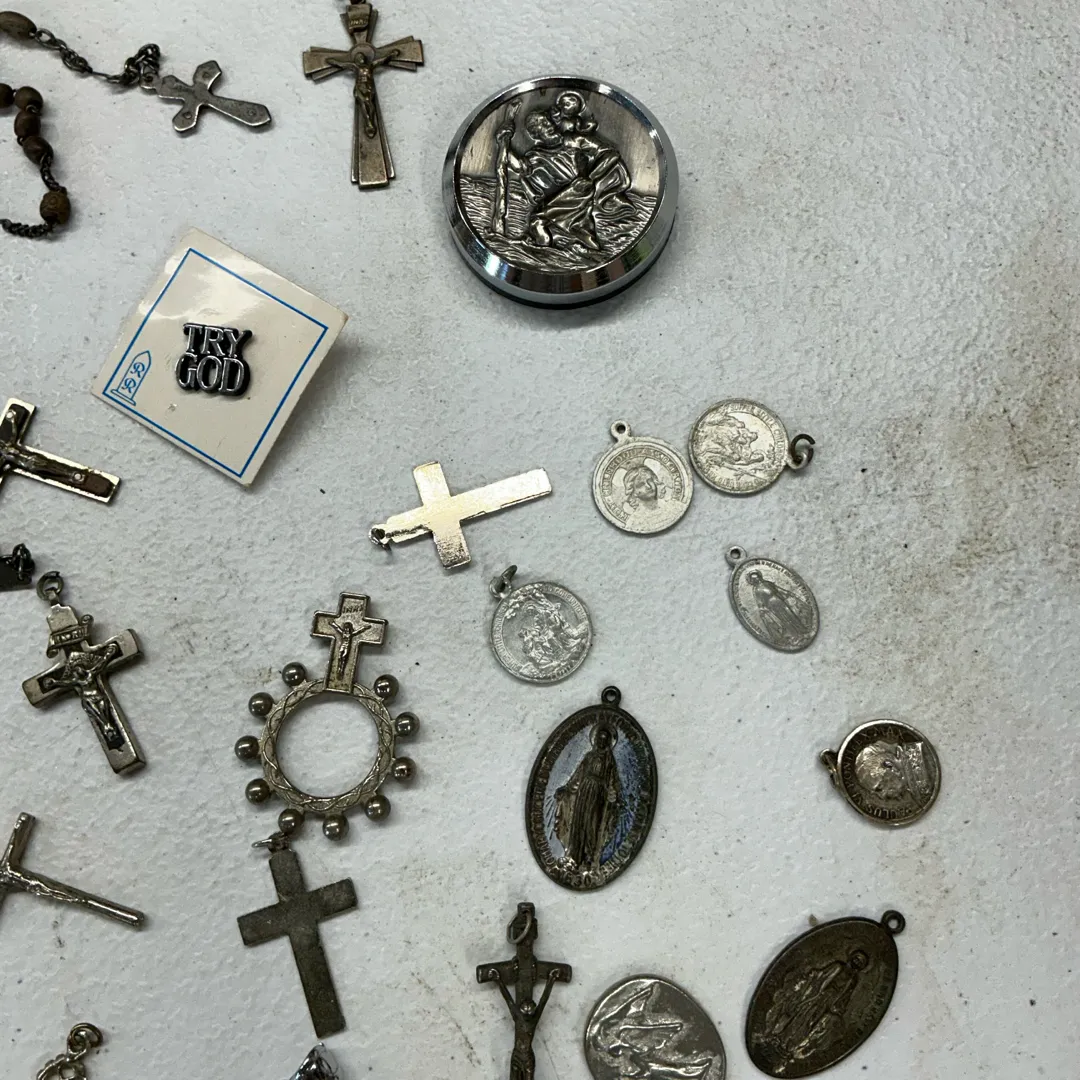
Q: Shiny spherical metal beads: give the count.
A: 10